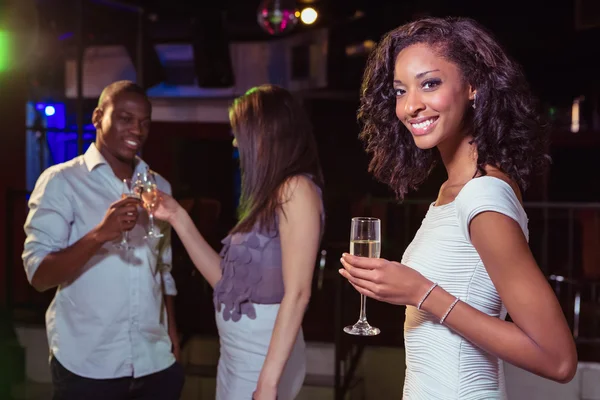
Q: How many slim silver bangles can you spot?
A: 2